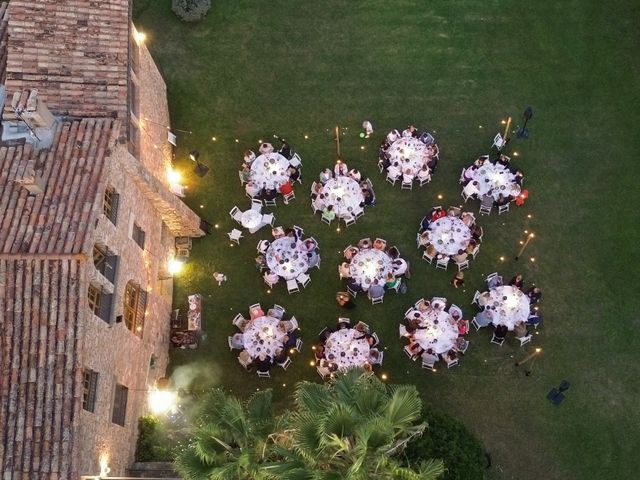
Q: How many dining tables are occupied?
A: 11